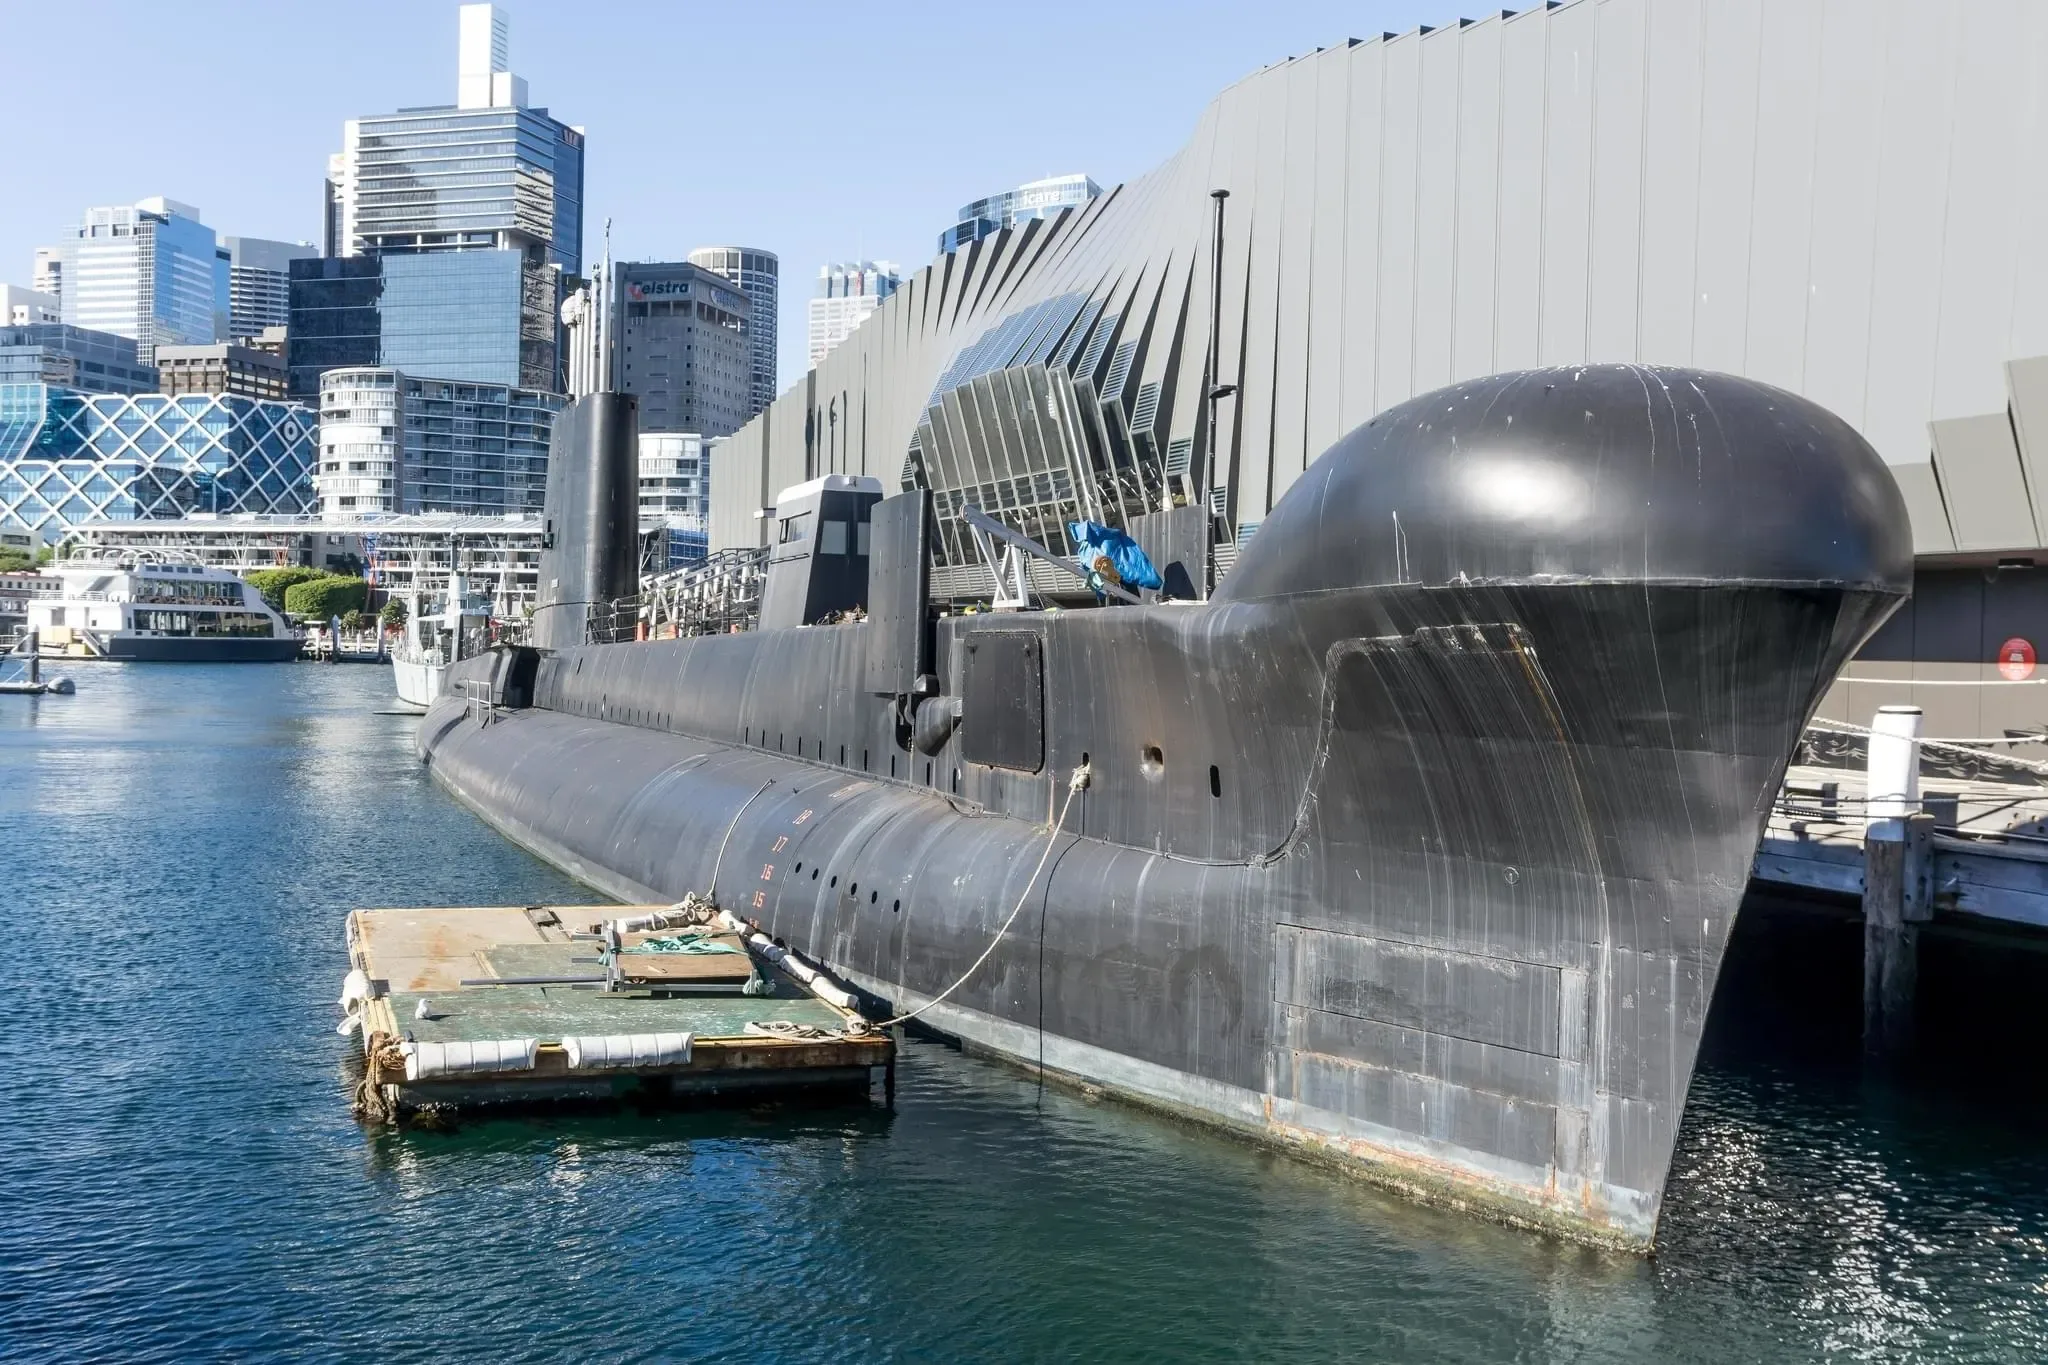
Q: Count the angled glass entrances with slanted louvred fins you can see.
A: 1